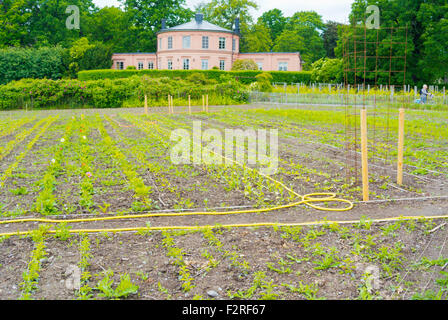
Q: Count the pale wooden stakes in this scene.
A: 8